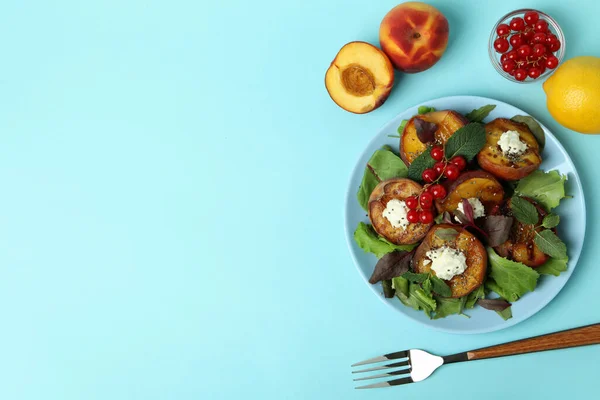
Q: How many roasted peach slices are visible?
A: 6